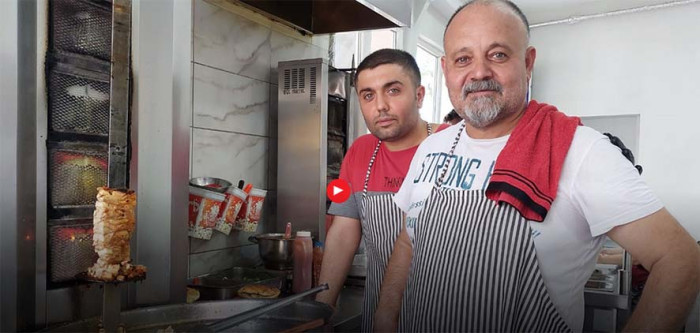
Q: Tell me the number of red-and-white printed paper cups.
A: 3